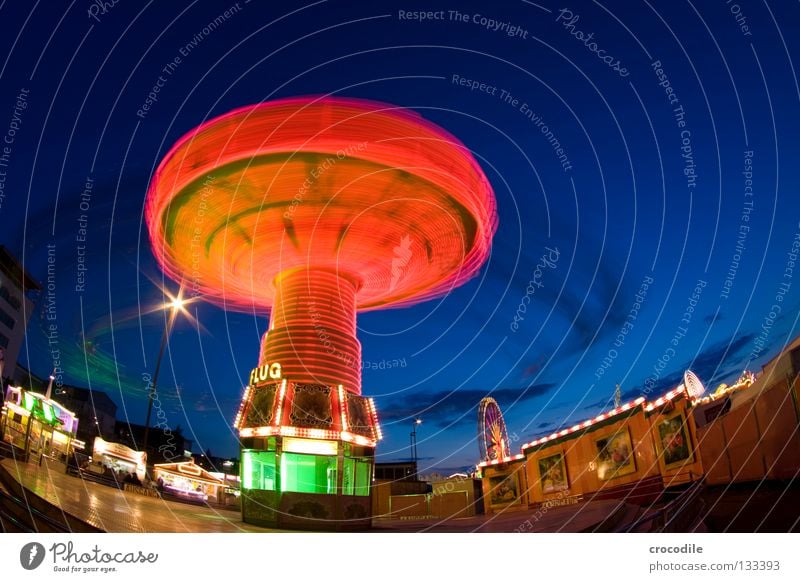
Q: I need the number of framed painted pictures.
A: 4